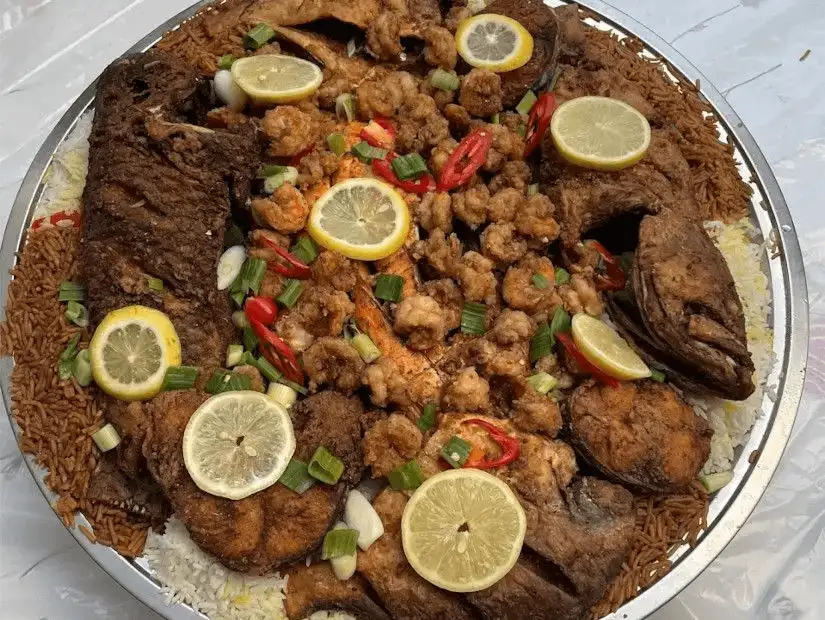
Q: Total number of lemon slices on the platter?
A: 8